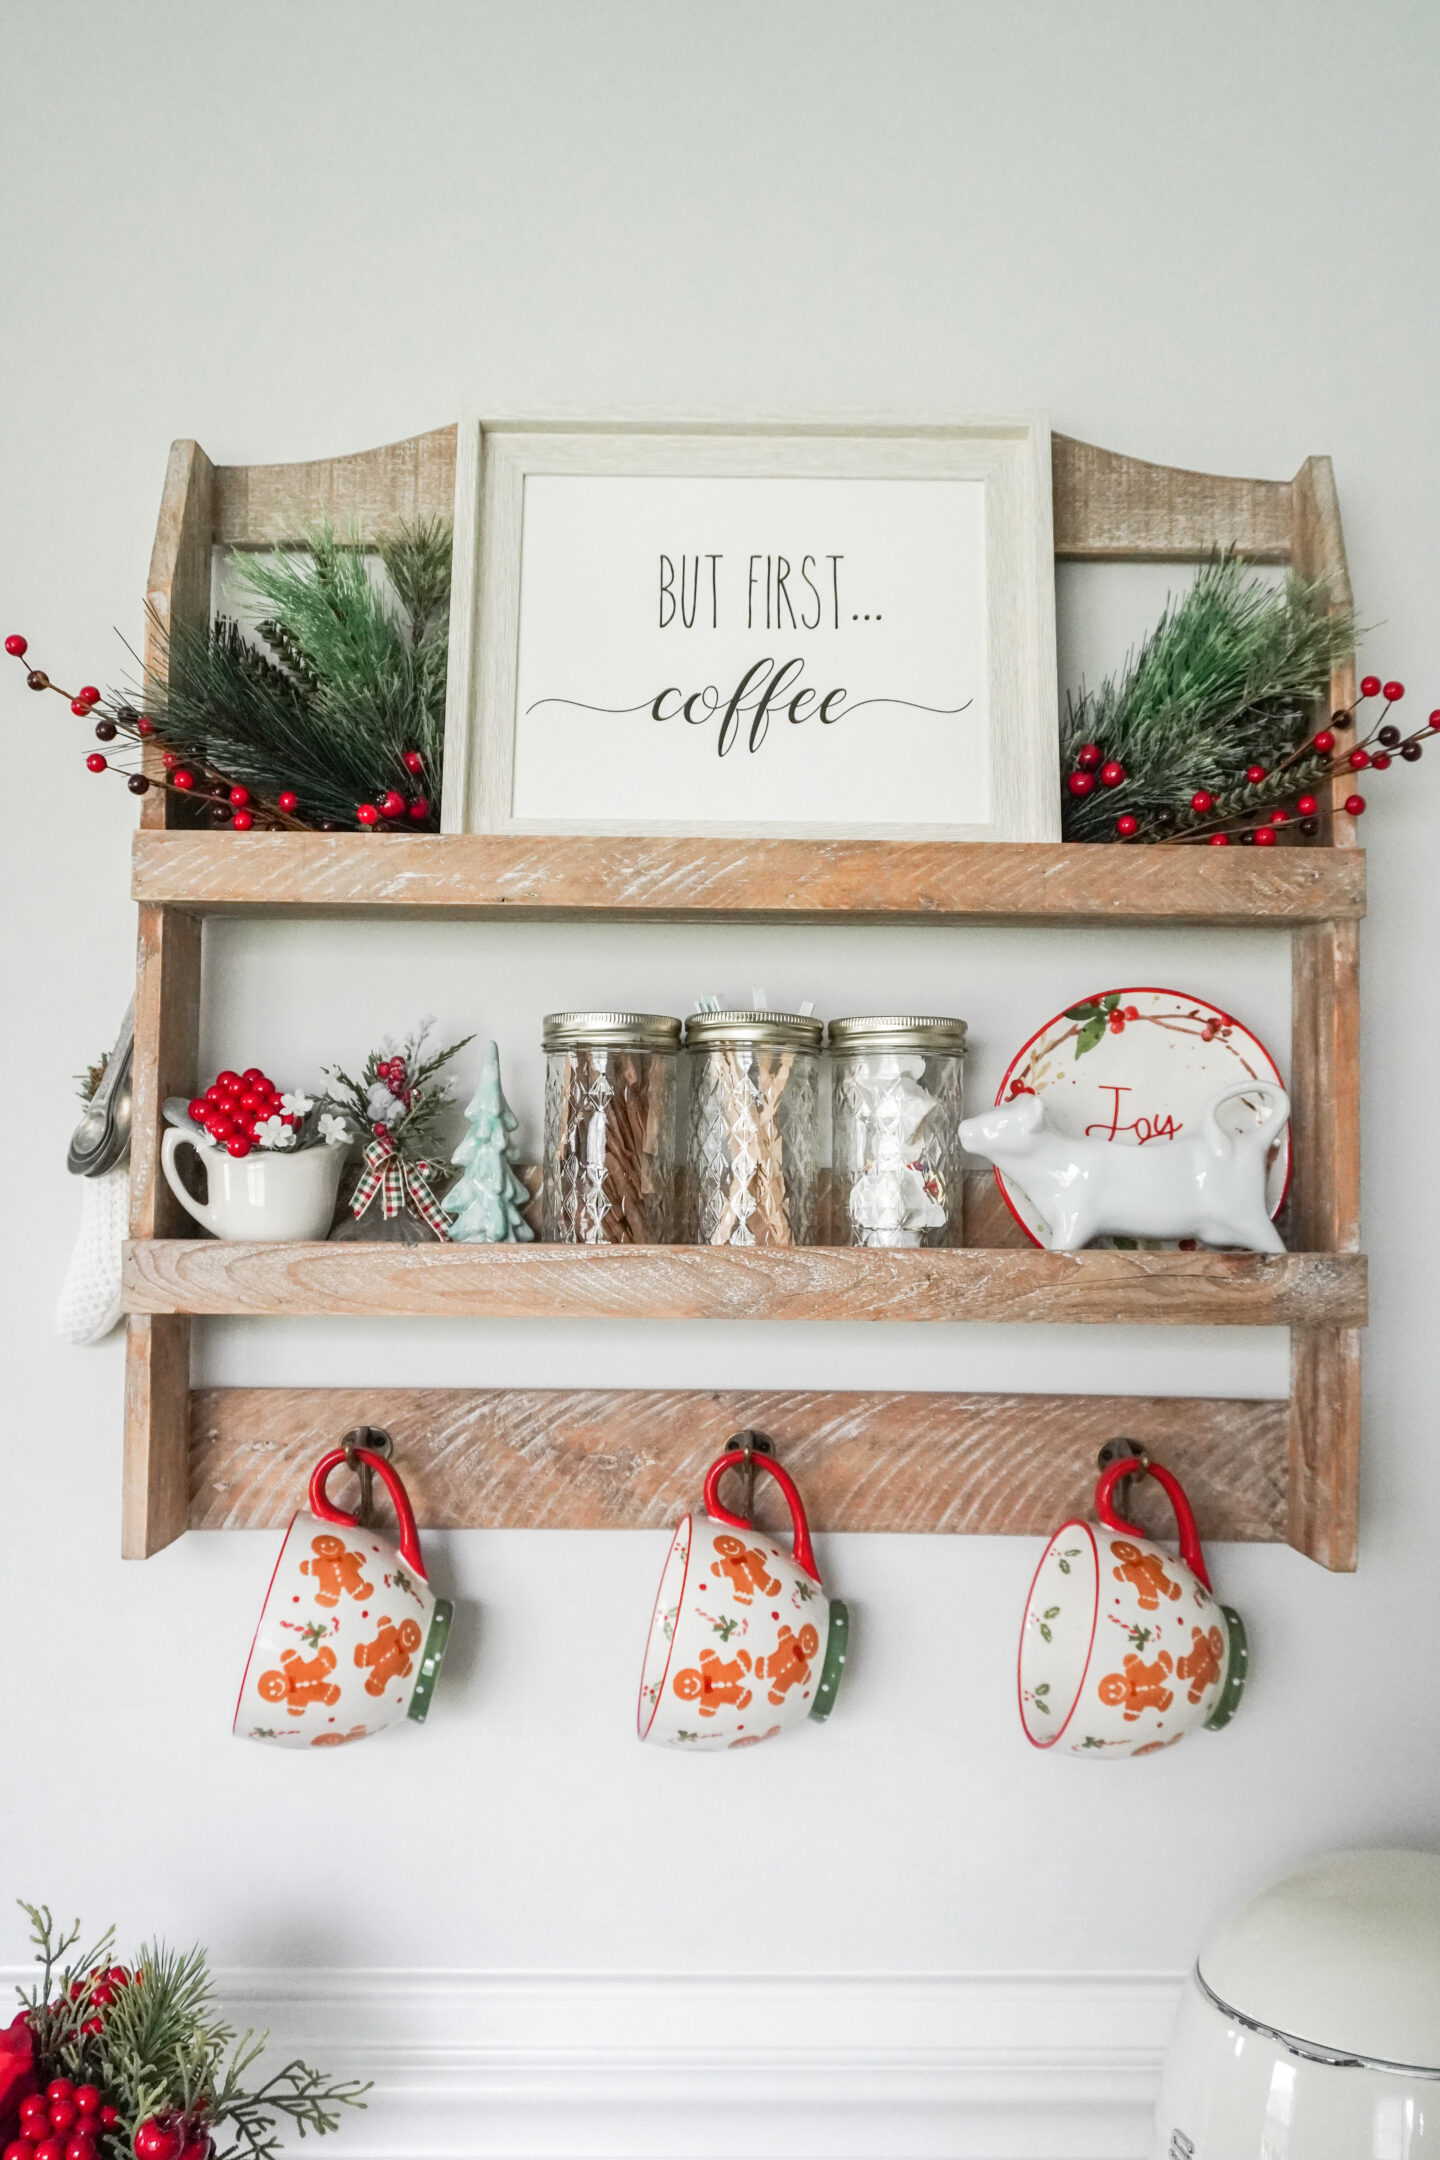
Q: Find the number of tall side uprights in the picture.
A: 2